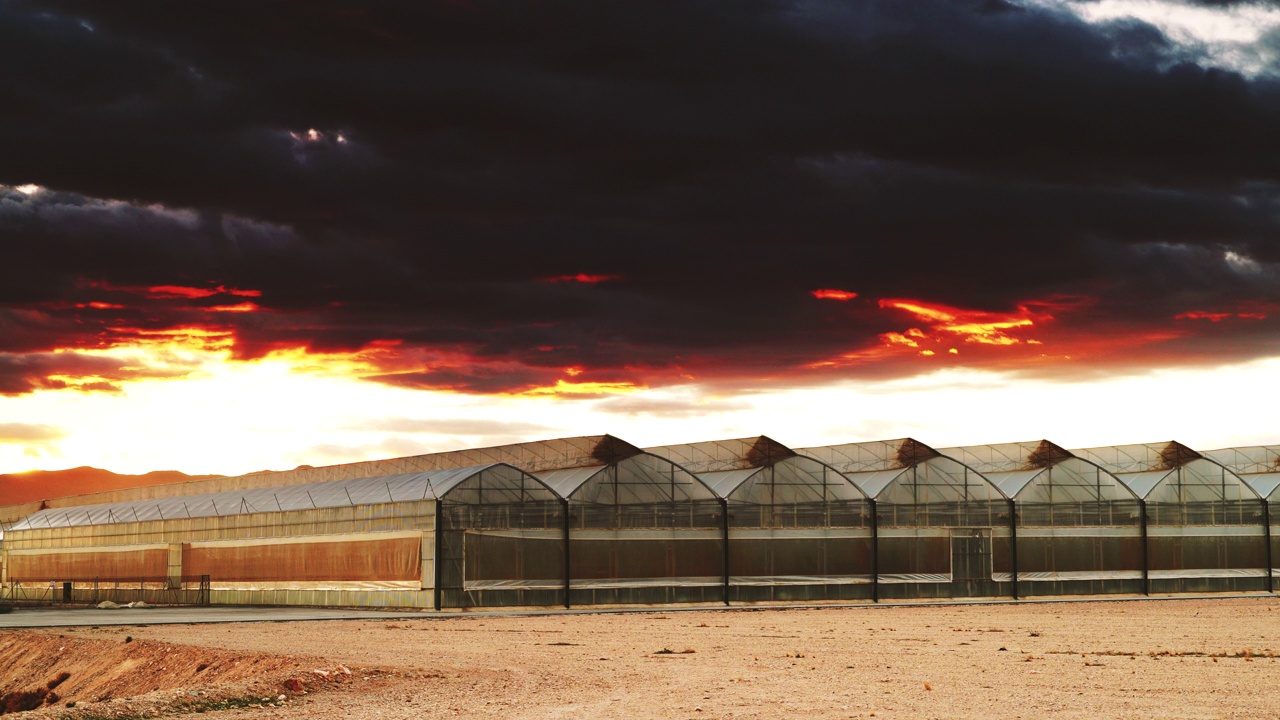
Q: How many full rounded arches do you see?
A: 6